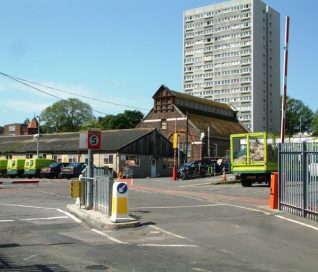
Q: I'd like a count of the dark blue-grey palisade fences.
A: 1